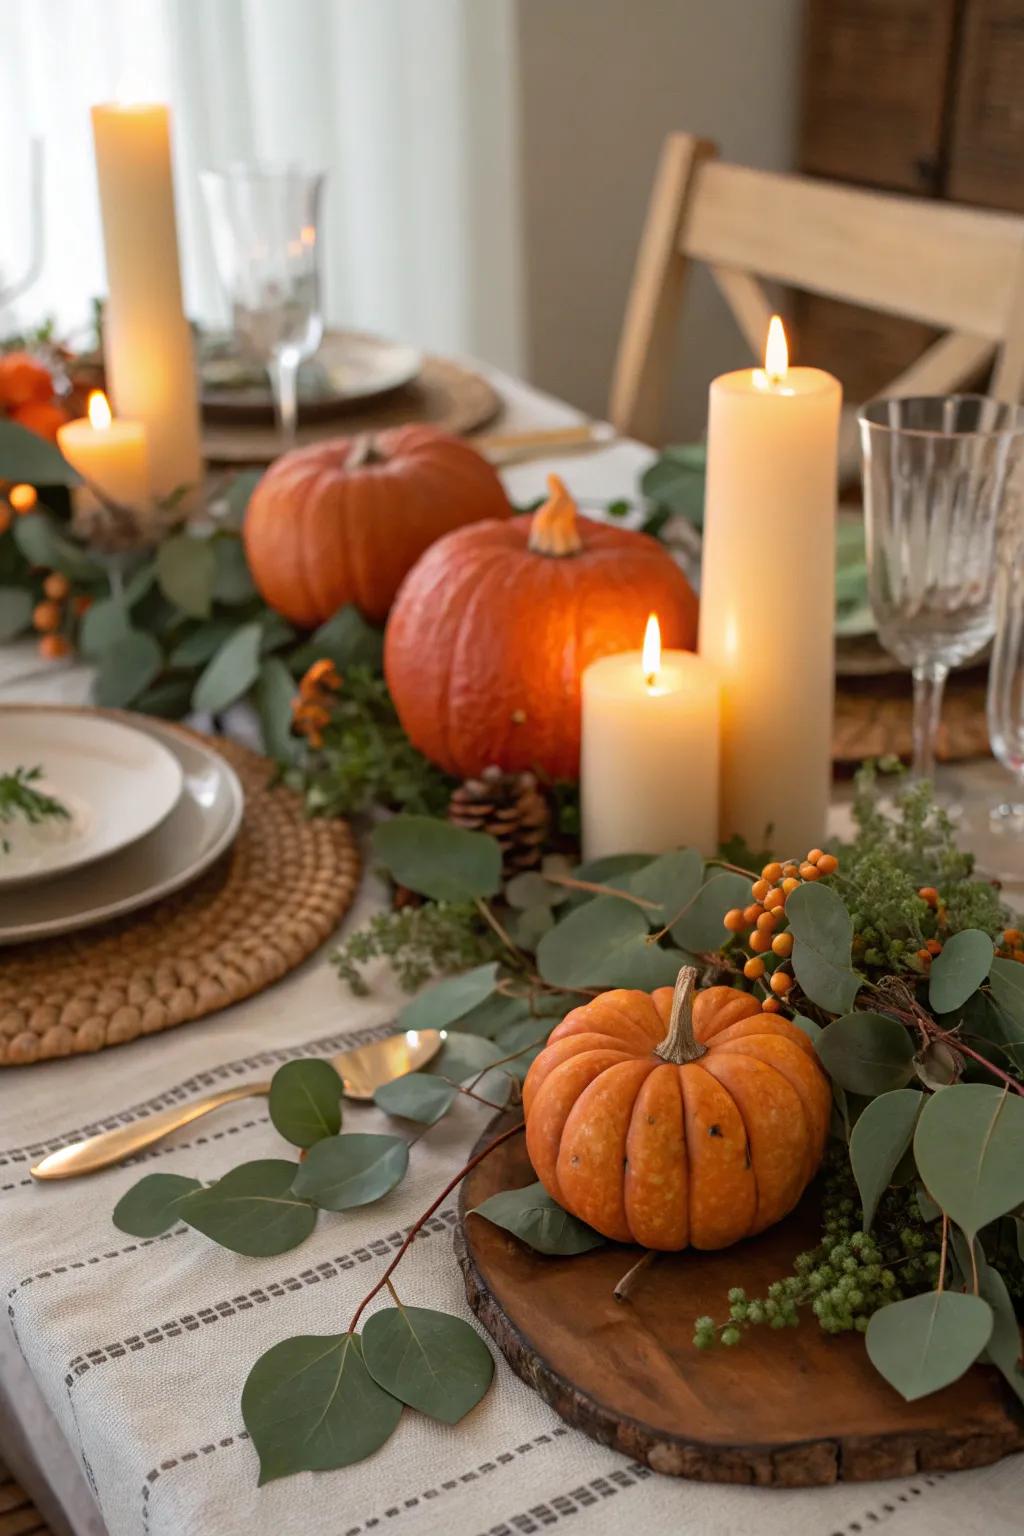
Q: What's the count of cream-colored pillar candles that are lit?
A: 4